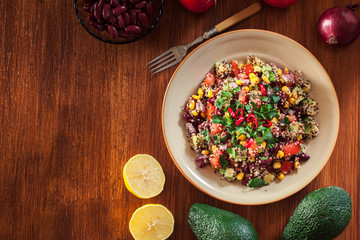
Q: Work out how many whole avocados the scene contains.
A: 2